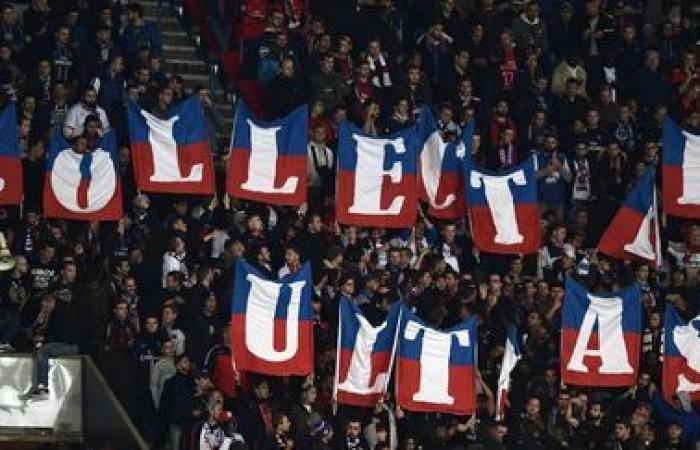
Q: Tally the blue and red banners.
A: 15